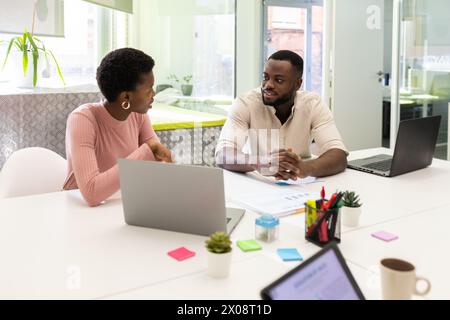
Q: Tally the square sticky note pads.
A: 4